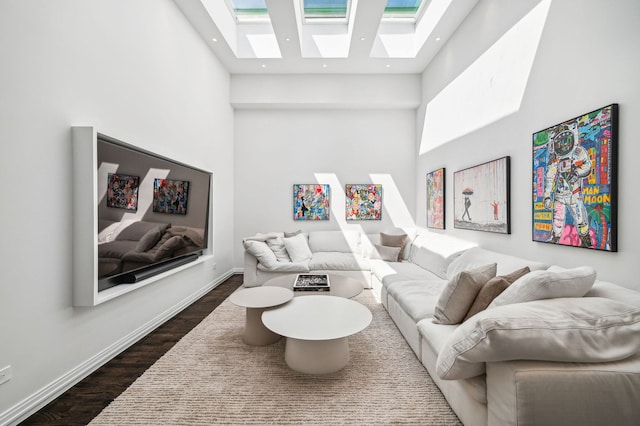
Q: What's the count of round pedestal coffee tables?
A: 3